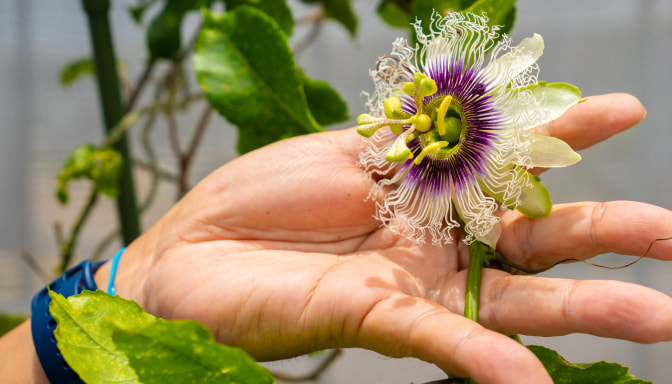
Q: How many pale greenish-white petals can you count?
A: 5